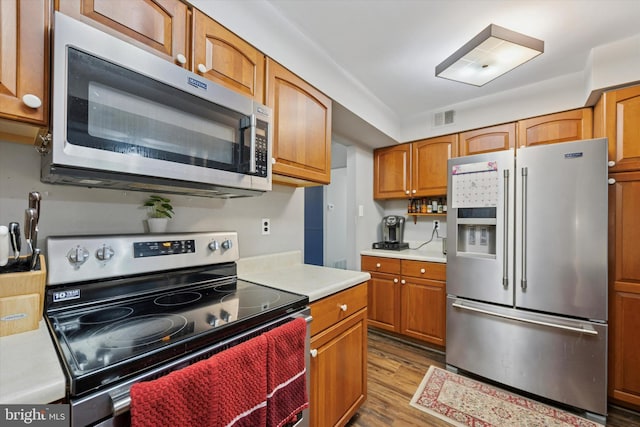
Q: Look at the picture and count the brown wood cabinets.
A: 13